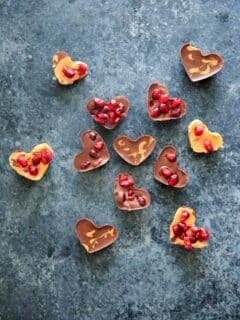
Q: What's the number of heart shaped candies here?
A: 12